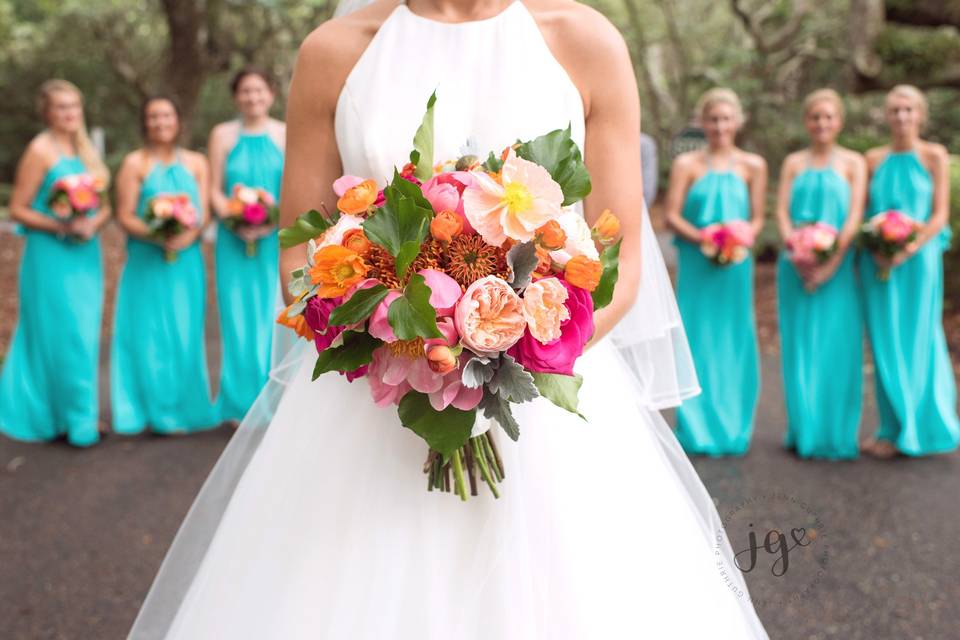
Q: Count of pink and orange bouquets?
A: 7